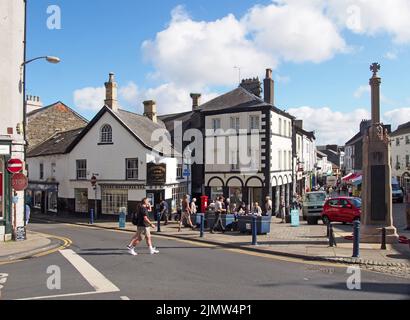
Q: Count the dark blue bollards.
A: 5